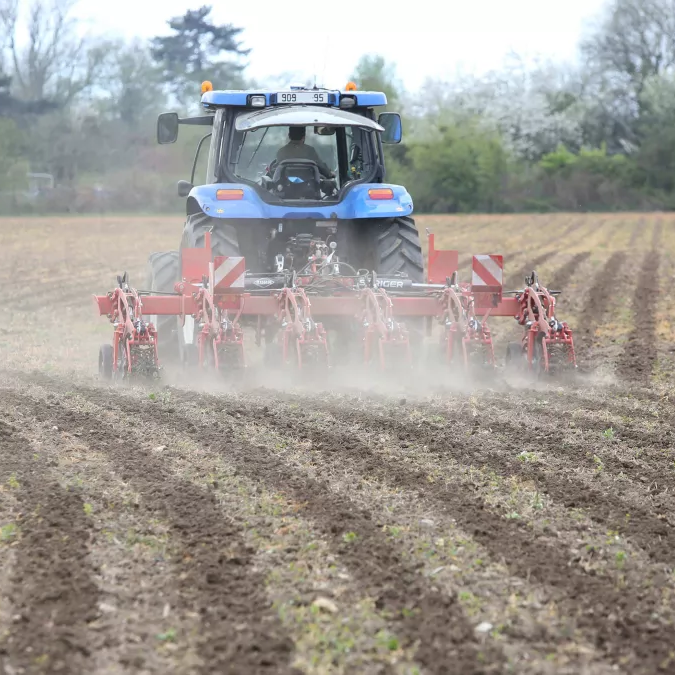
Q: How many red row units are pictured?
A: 6